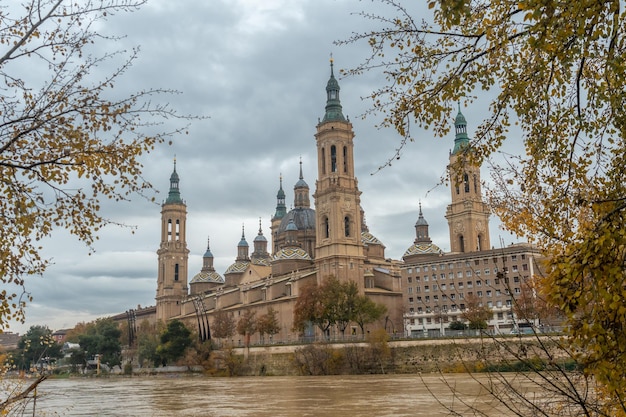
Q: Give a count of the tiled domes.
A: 6